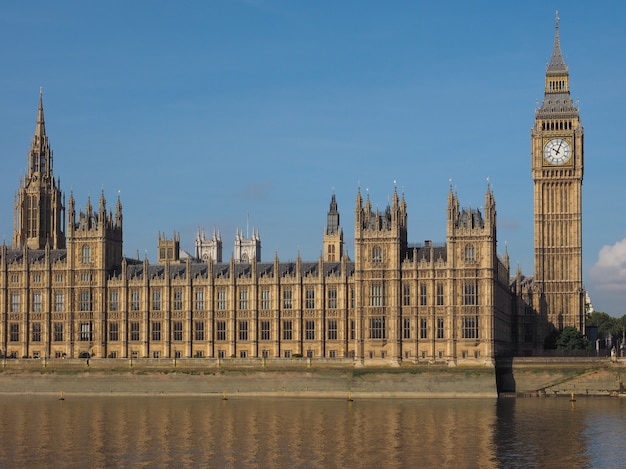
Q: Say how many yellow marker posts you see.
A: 4